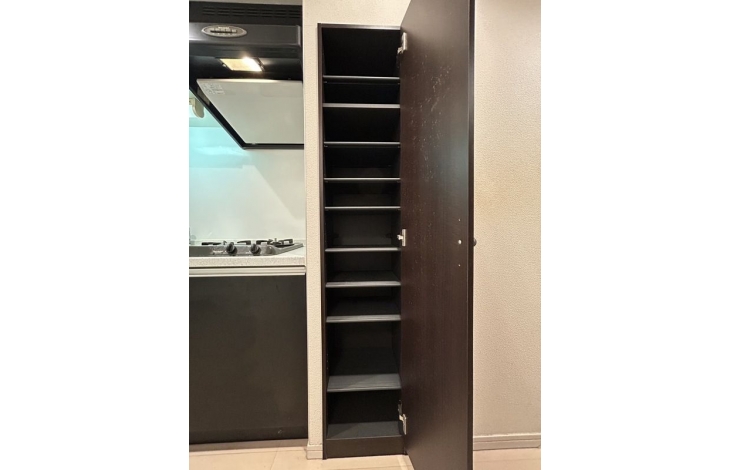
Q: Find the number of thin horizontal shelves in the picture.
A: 9